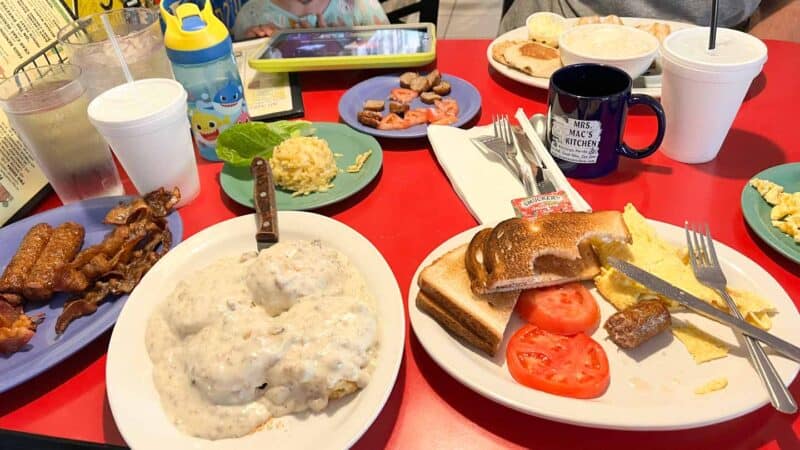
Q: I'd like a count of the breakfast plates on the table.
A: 7